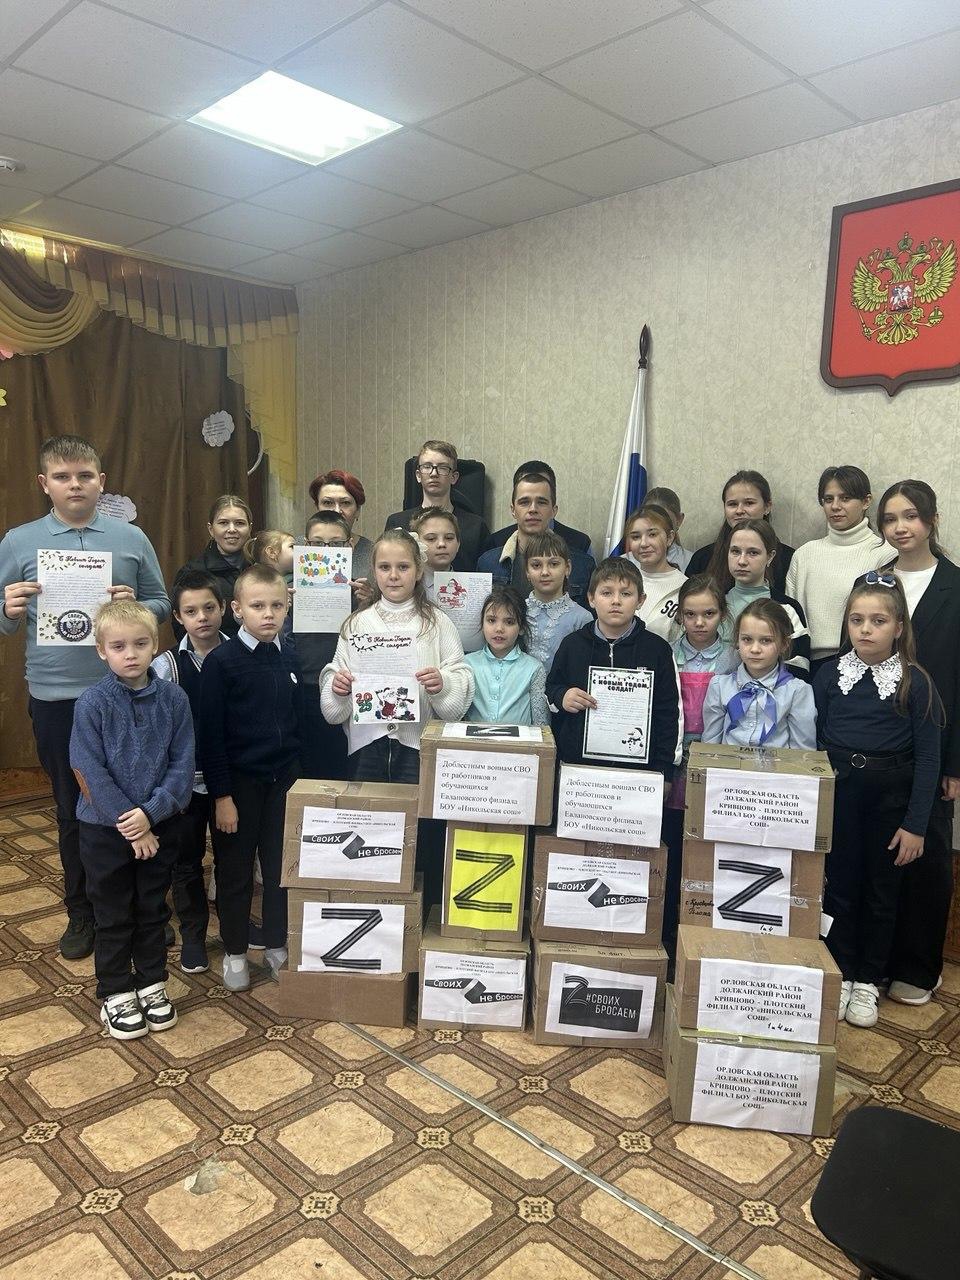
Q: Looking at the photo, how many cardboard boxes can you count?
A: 13